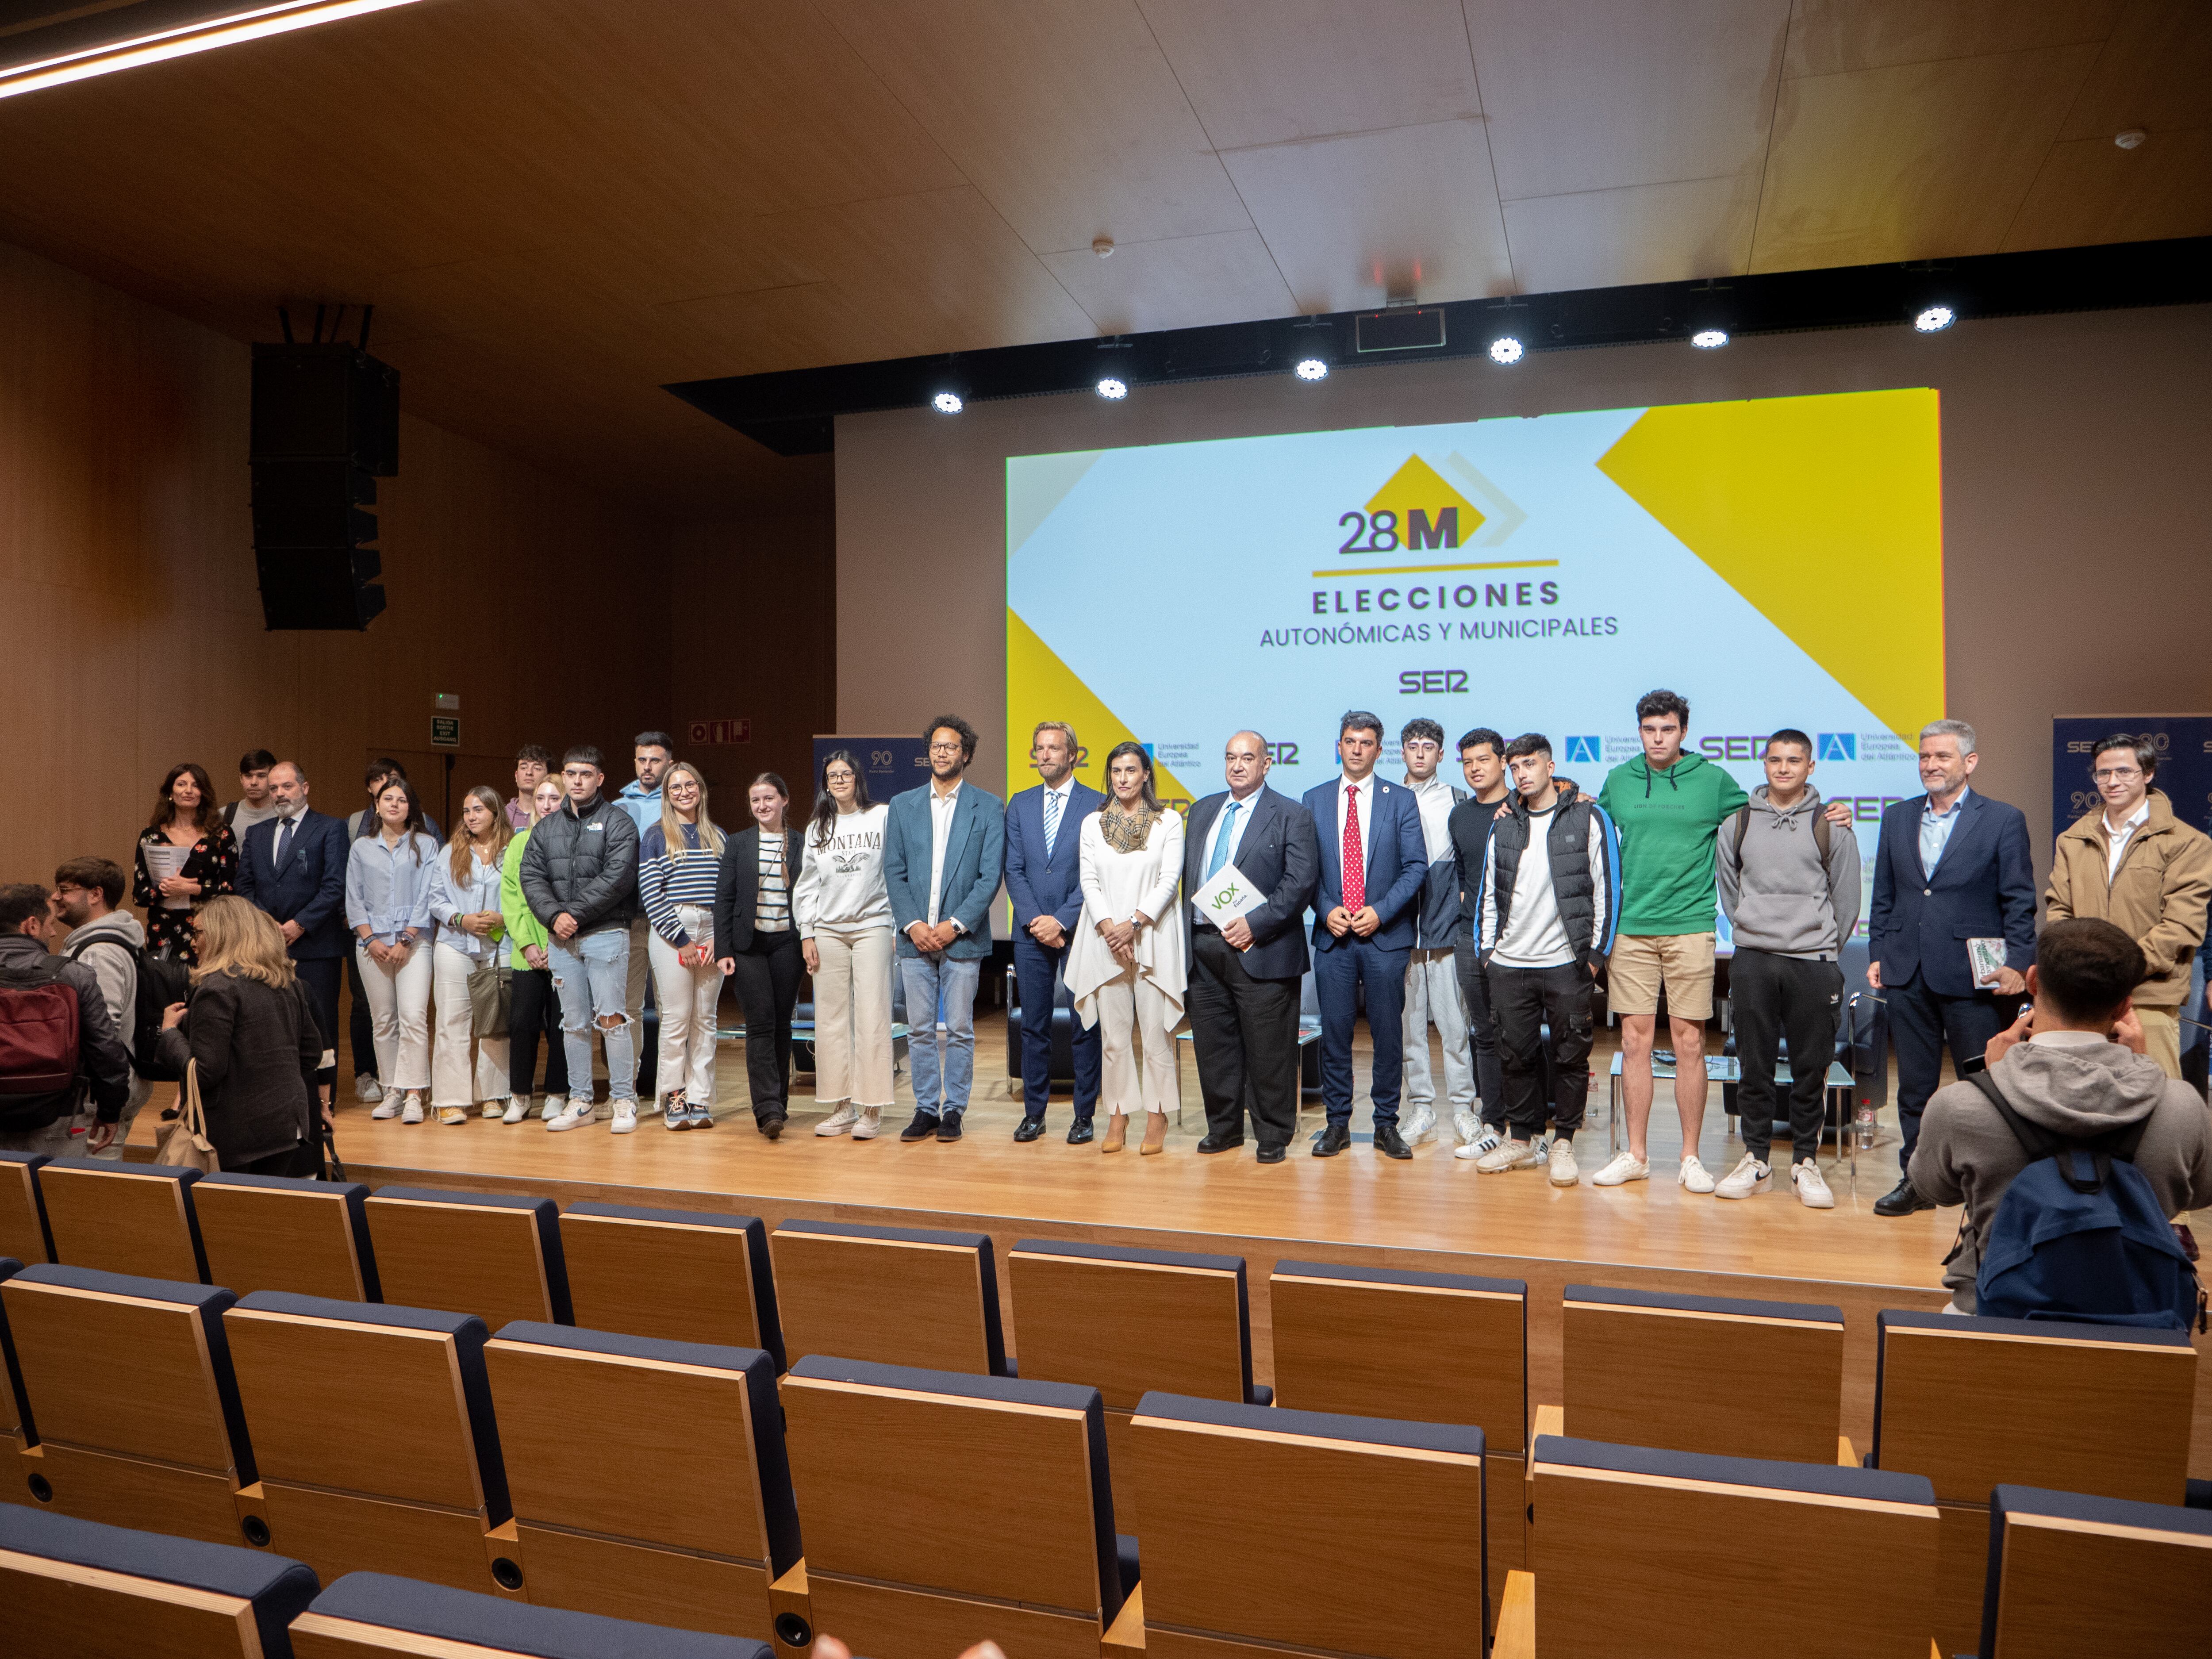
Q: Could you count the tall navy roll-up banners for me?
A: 2